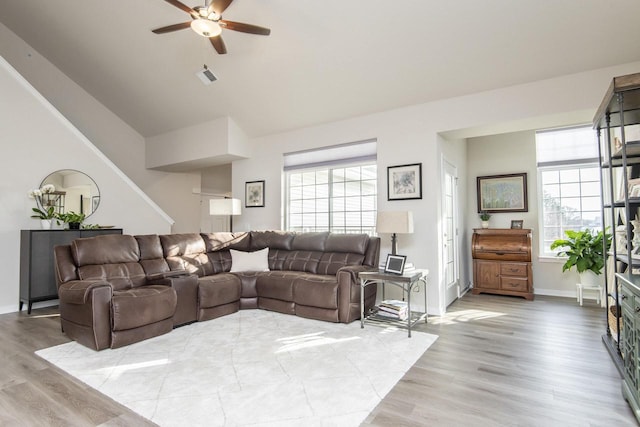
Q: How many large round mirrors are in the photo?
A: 1